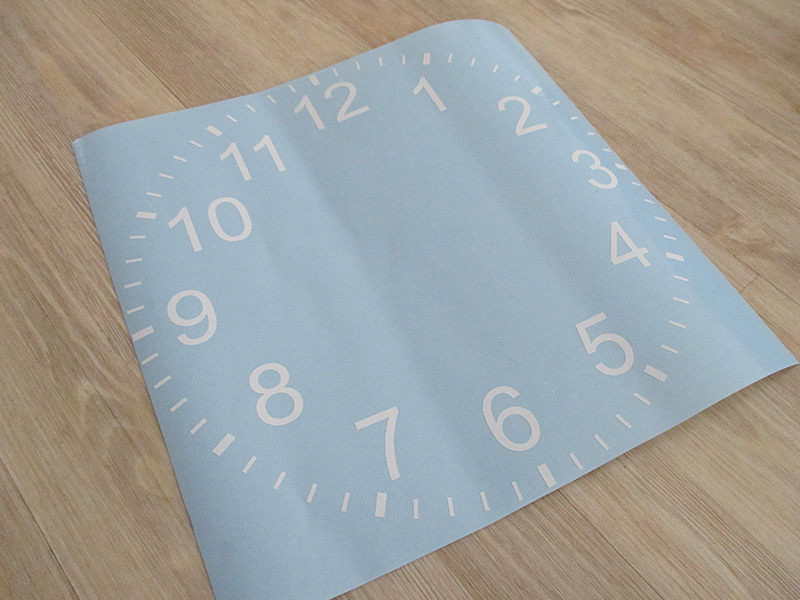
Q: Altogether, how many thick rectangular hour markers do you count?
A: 12